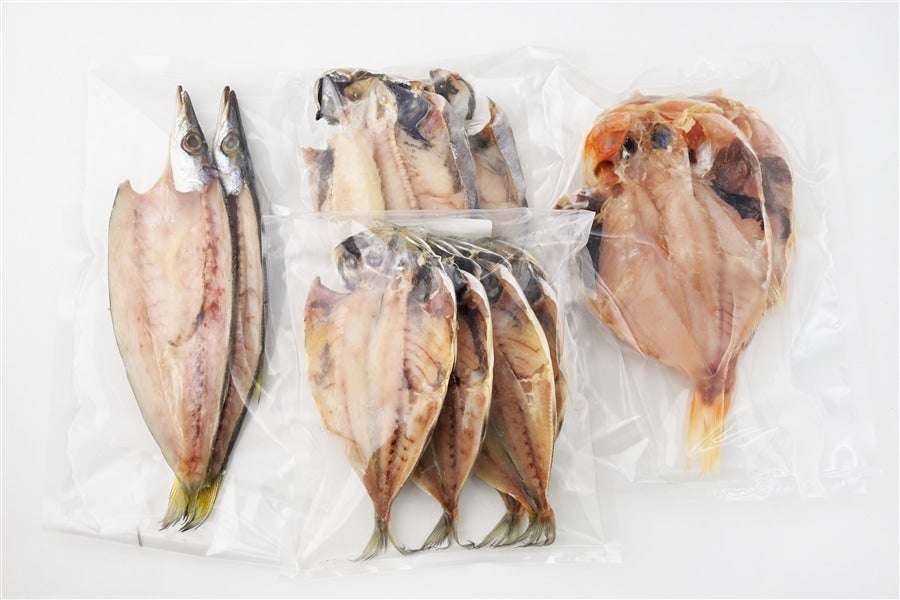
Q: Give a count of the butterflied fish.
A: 10